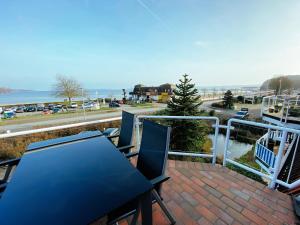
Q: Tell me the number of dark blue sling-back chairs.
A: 2